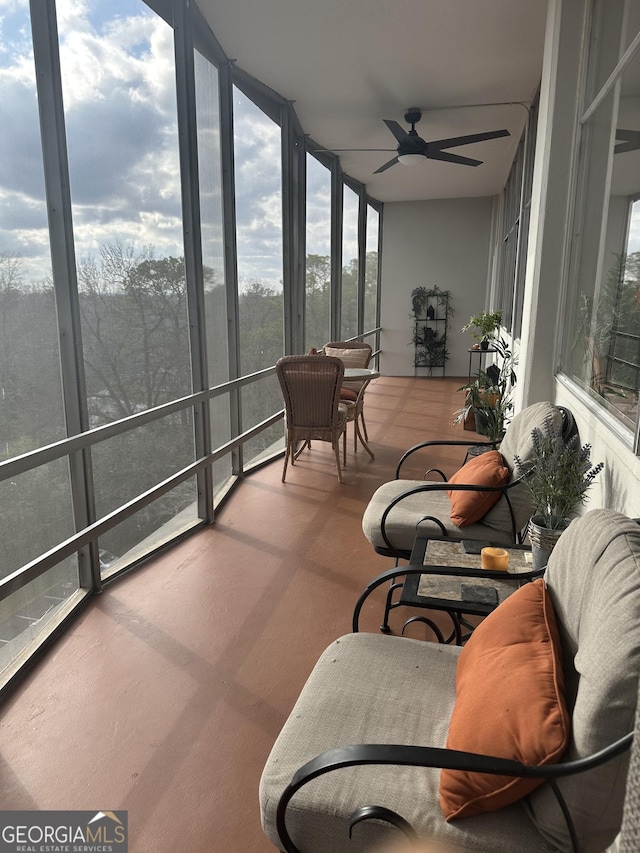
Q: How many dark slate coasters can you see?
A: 2